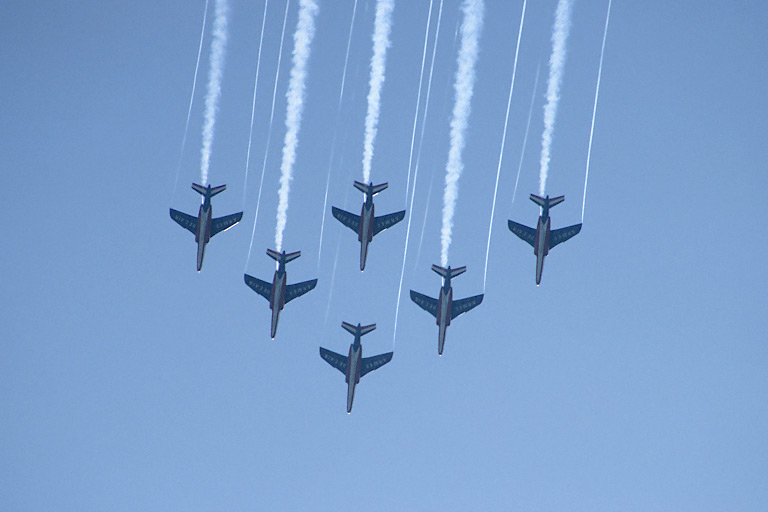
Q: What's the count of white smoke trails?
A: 5